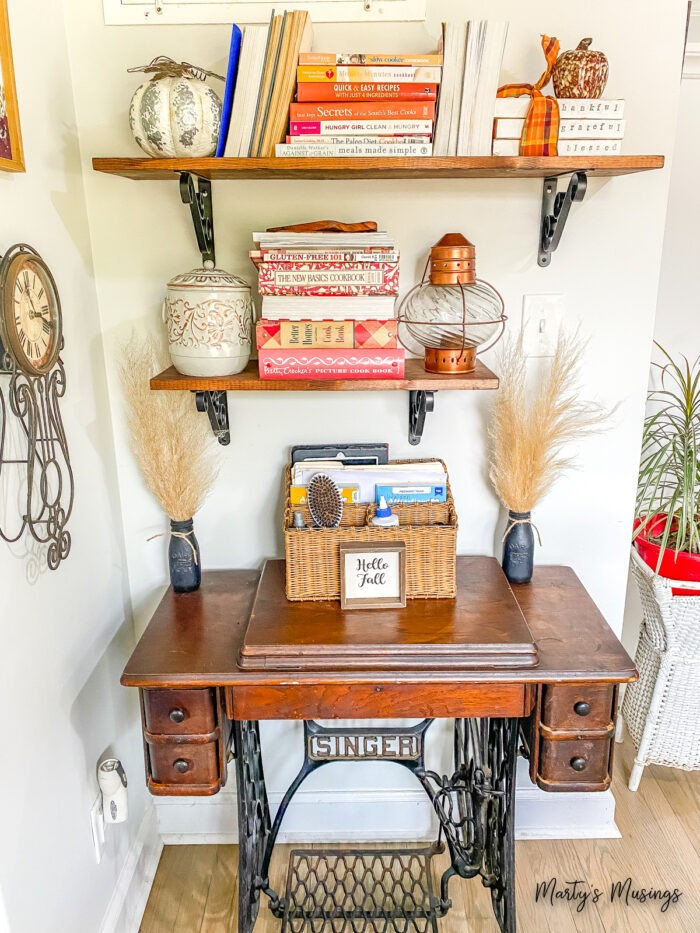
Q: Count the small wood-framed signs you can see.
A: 1